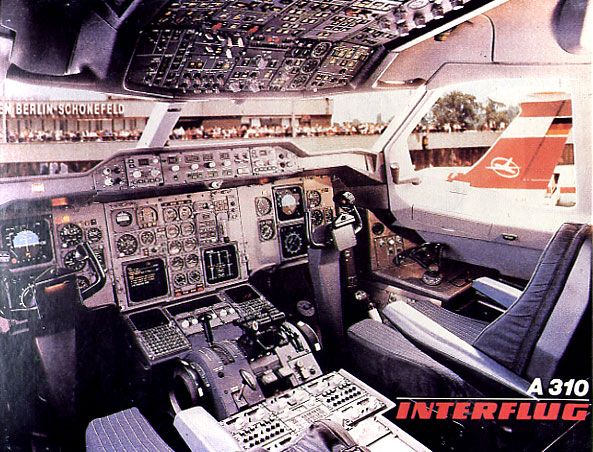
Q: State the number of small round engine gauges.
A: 10